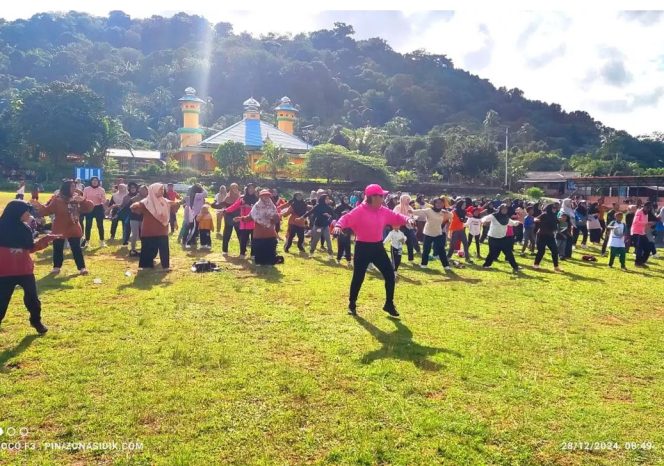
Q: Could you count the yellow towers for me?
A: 2